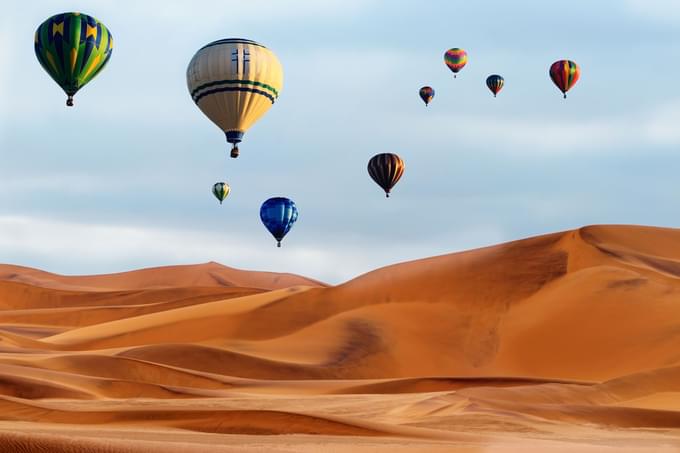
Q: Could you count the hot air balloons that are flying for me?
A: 9